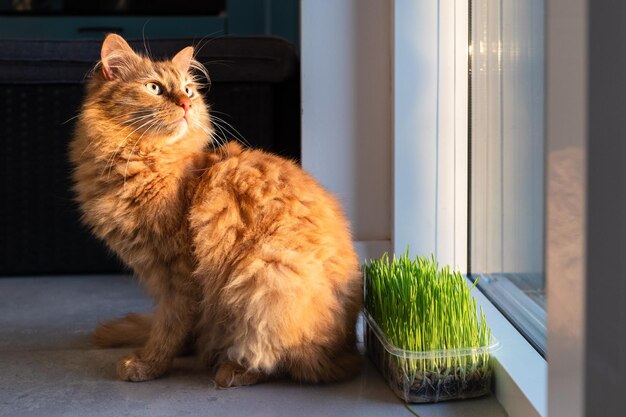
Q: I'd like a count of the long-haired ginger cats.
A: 1